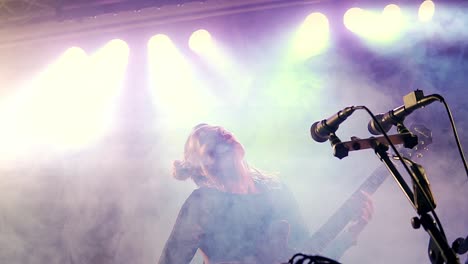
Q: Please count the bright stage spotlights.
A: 8